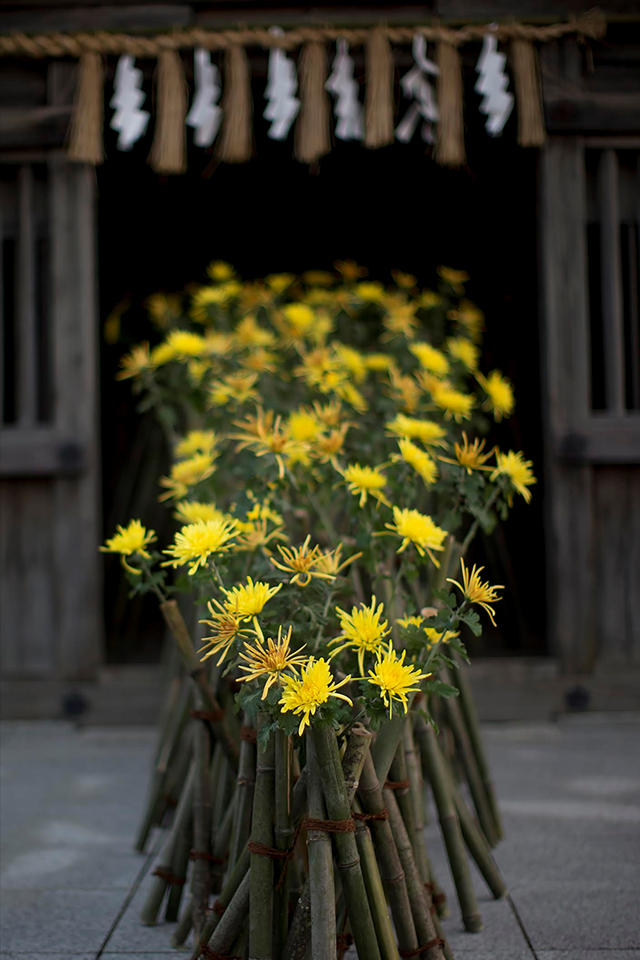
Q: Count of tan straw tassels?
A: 7